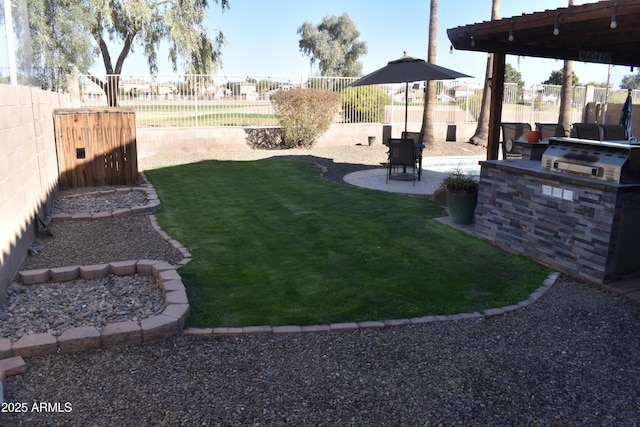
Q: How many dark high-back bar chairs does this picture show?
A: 4